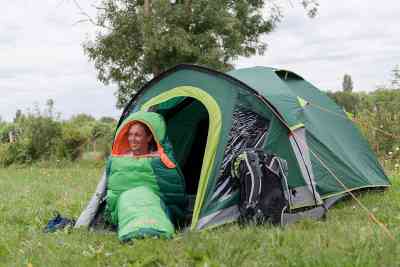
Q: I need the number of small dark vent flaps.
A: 1